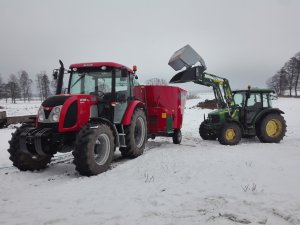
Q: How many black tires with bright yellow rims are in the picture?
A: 2